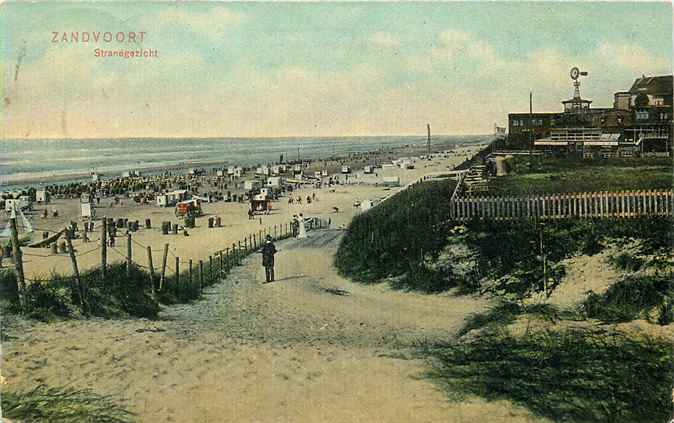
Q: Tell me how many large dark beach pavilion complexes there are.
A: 1